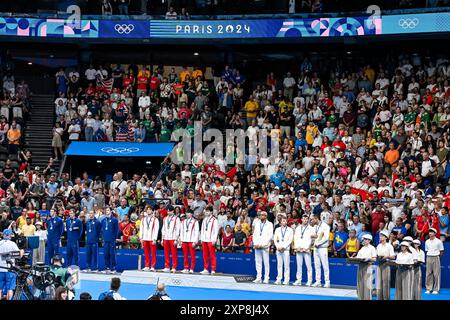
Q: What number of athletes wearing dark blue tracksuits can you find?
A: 4